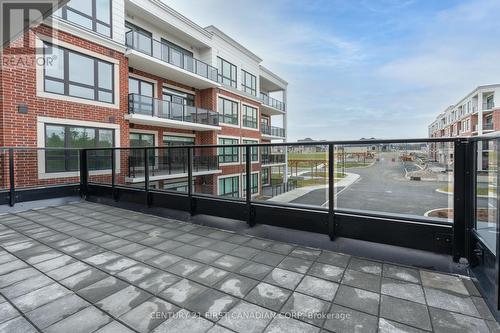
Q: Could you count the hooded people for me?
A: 0